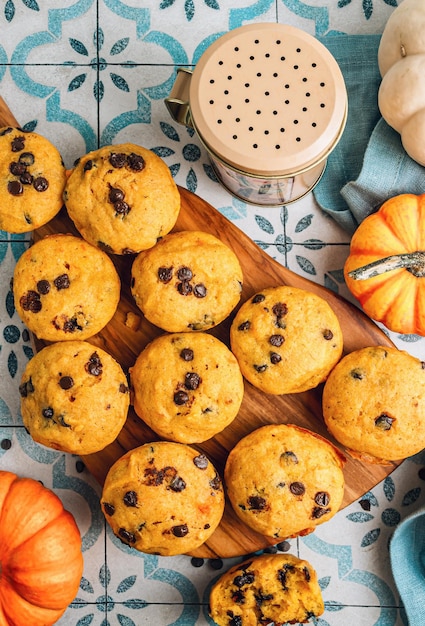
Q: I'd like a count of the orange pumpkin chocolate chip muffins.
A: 11